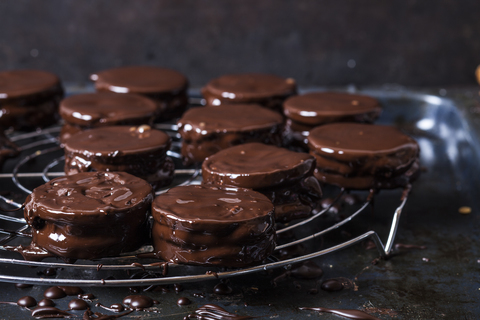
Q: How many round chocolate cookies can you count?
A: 11